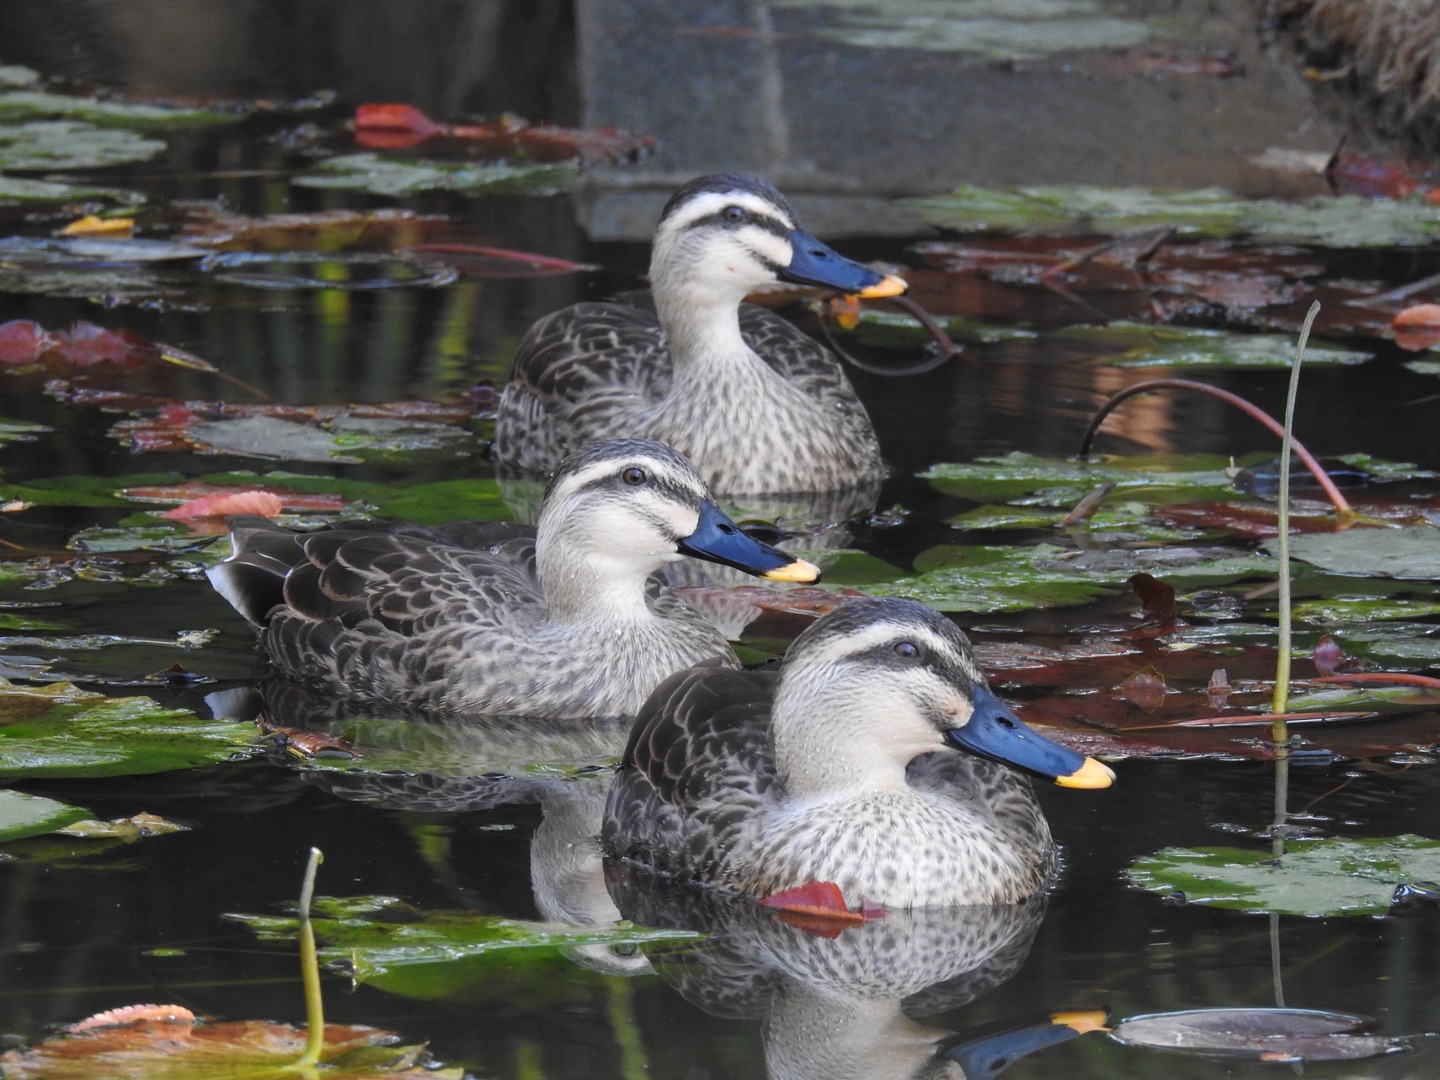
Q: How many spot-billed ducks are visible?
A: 3